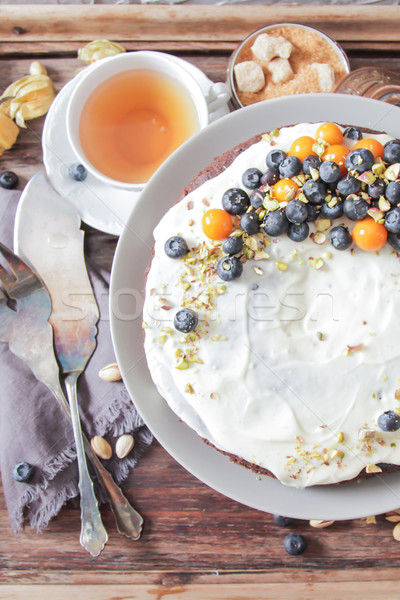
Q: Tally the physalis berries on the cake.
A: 7